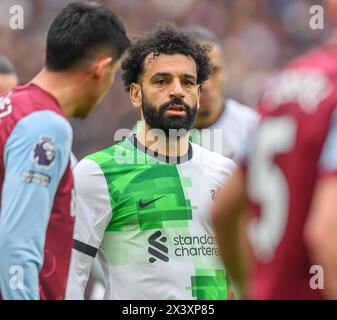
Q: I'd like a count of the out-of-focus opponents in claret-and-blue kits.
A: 2